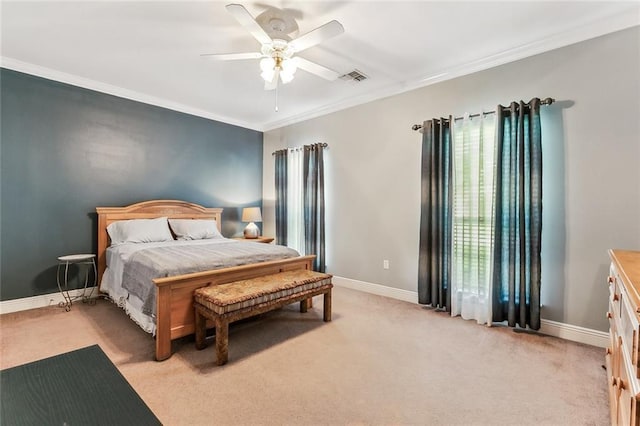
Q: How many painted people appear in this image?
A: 0